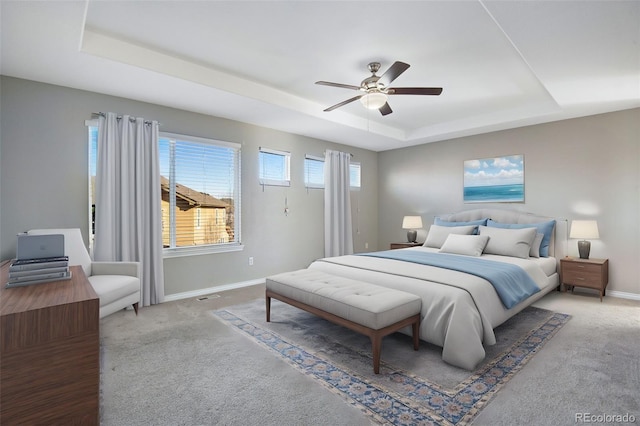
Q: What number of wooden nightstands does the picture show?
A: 2